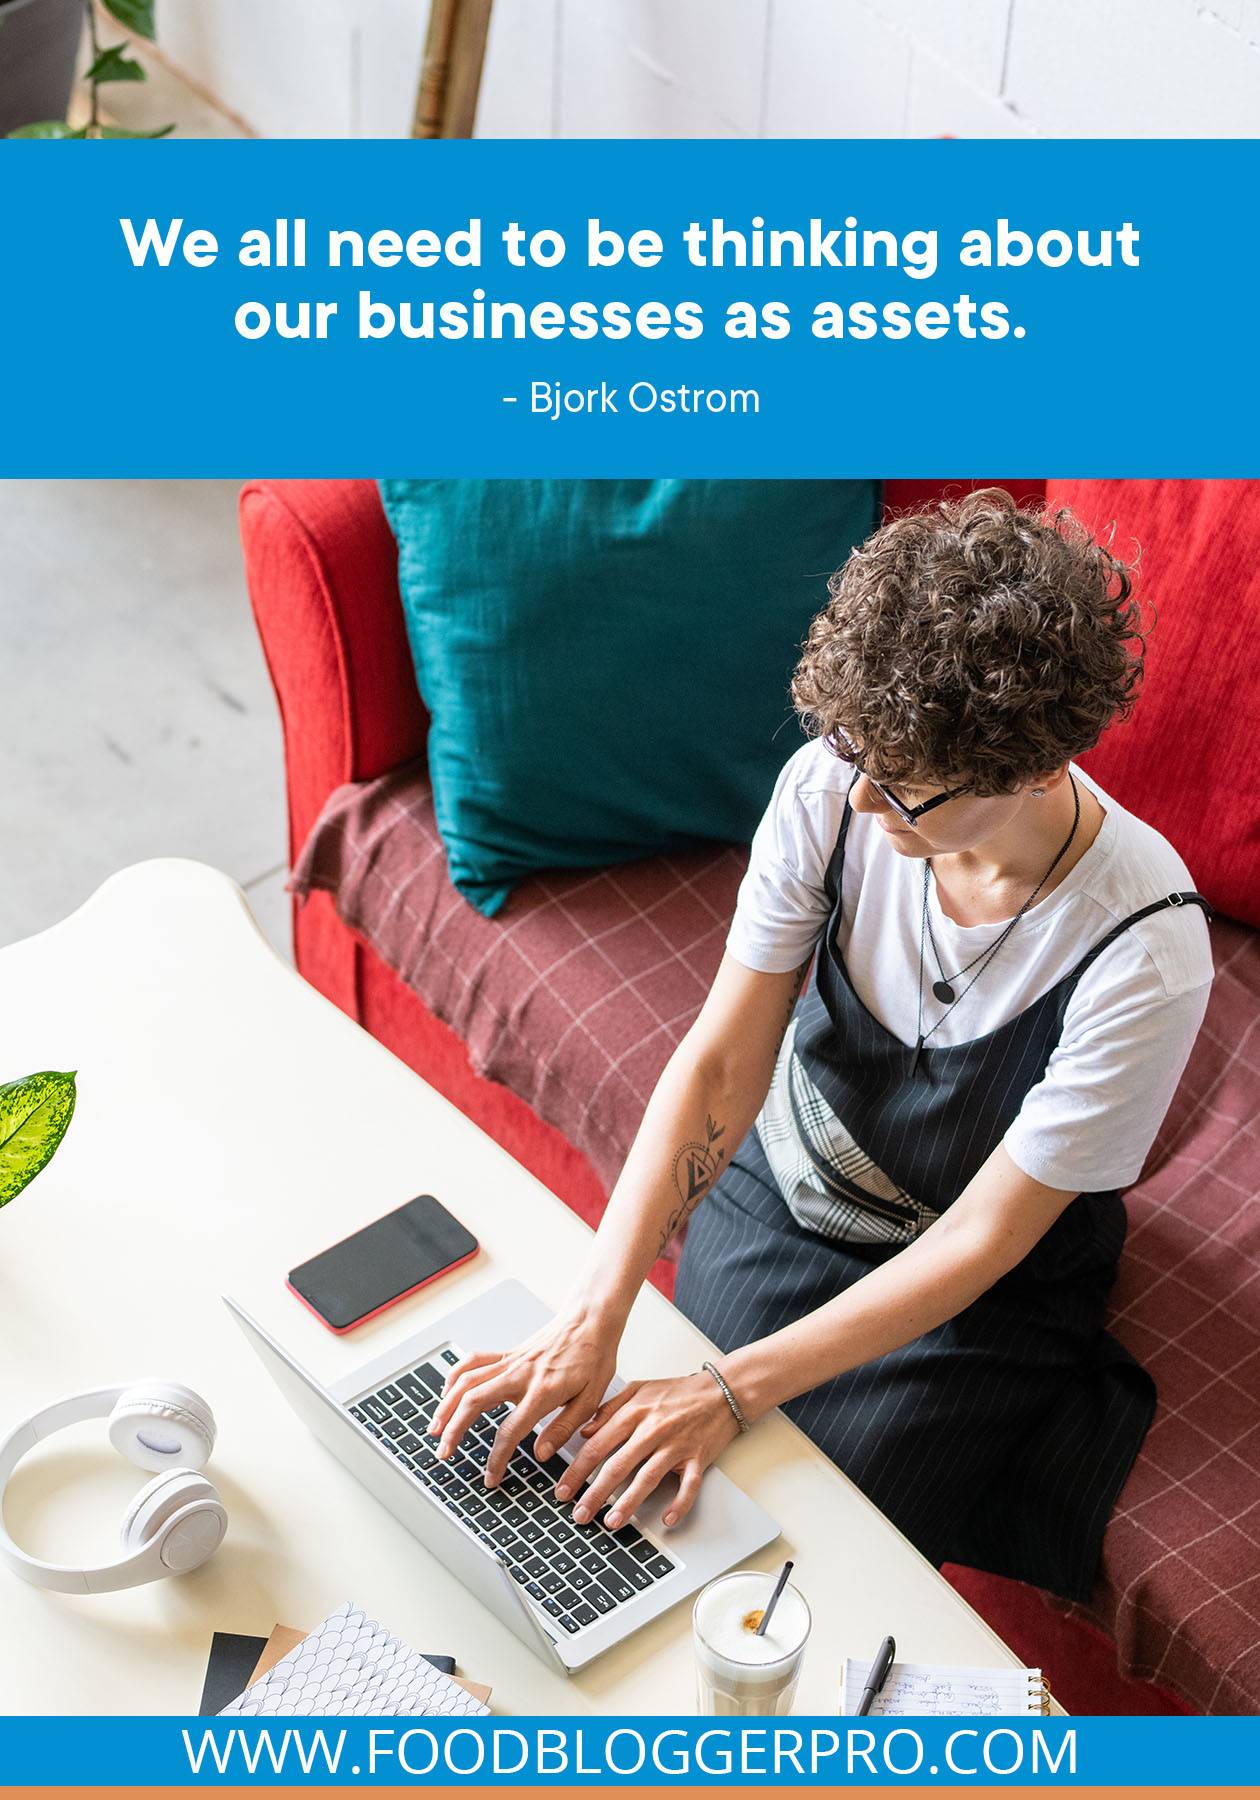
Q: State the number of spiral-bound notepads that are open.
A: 1